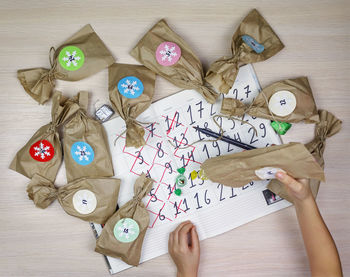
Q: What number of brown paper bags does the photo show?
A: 11